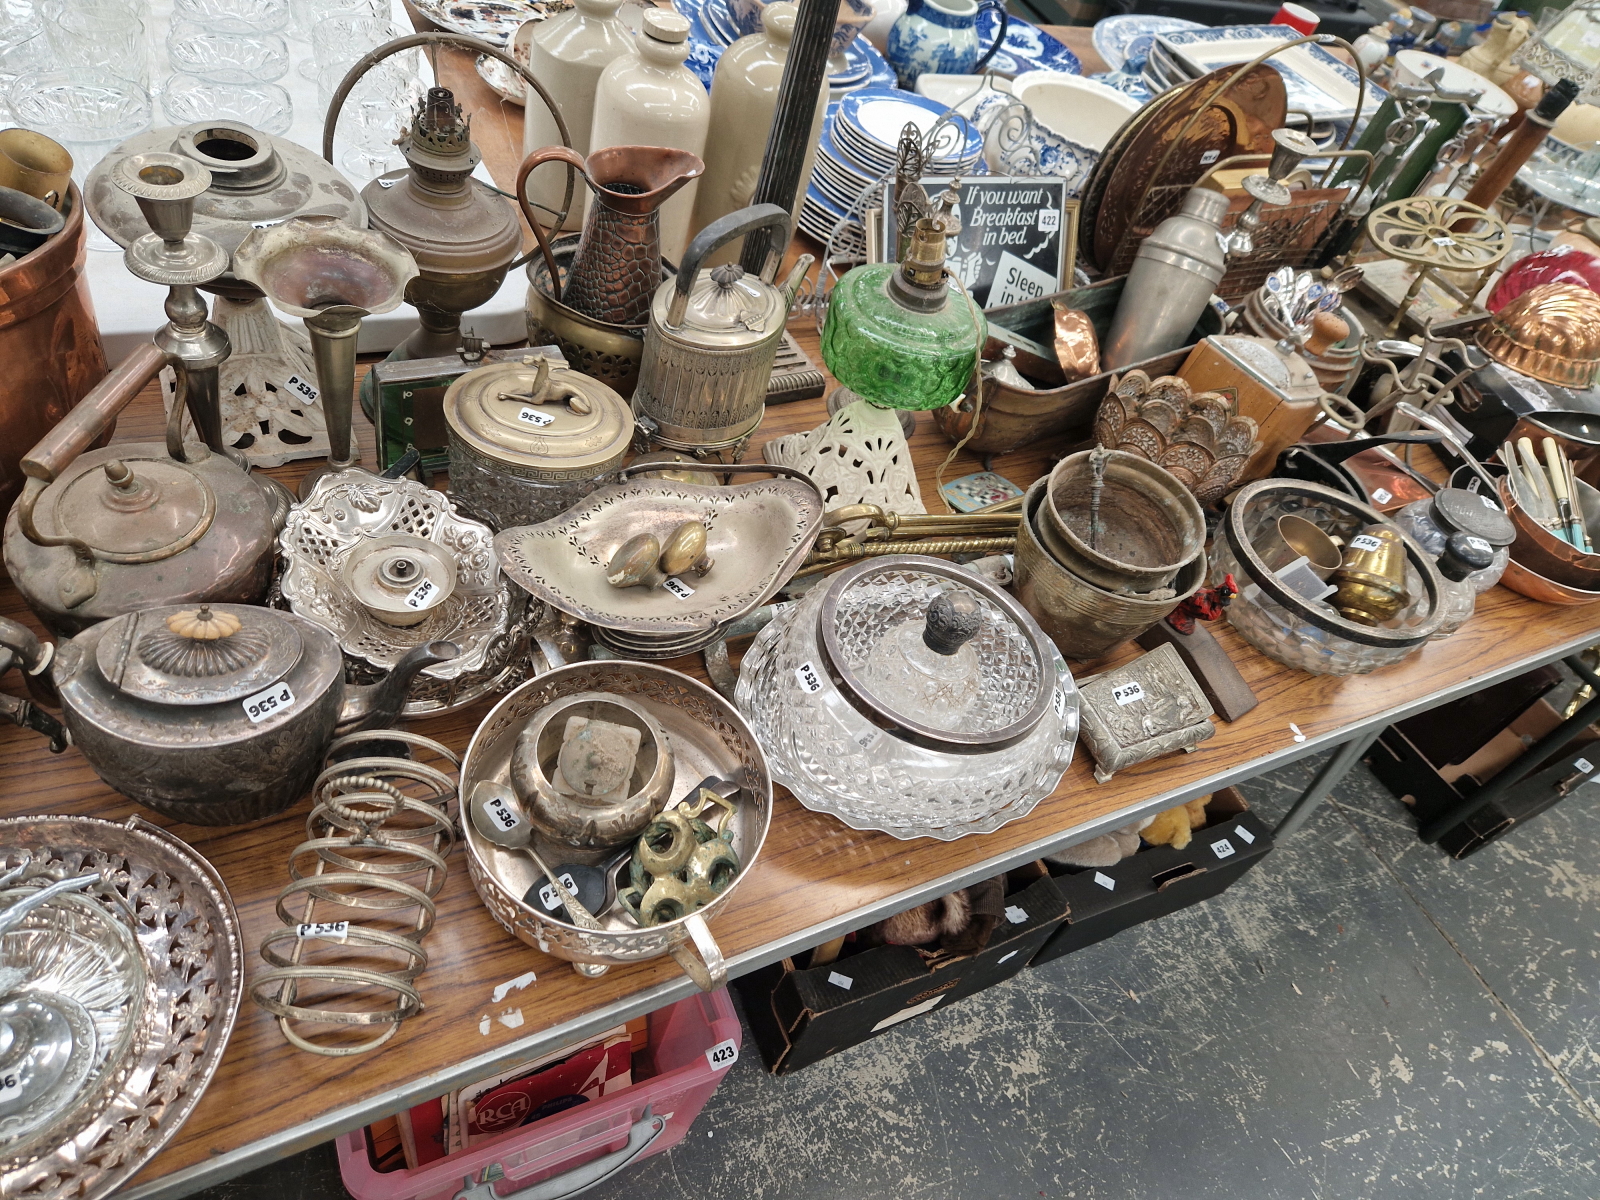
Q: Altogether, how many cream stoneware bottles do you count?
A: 3